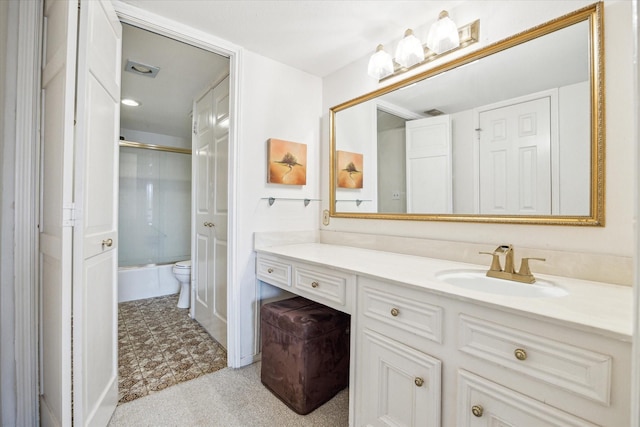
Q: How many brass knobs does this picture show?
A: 9